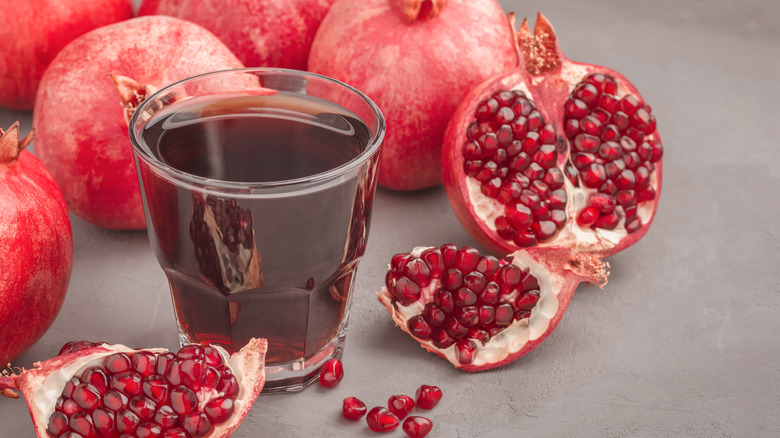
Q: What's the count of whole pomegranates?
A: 5